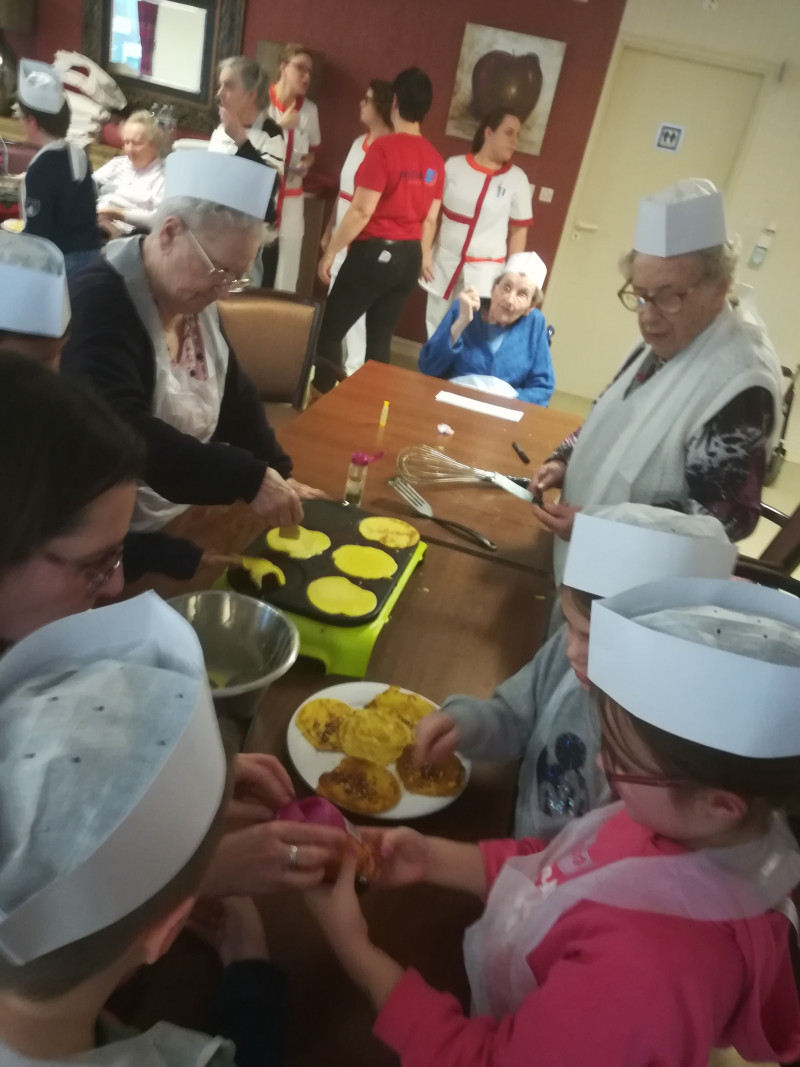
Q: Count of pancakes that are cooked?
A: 5